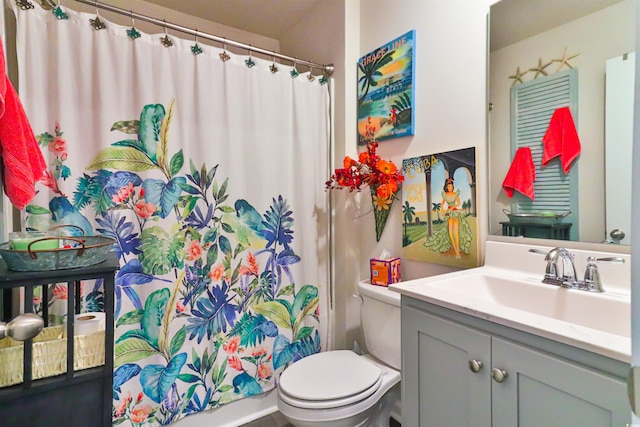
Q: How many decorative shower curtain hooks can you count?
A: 12